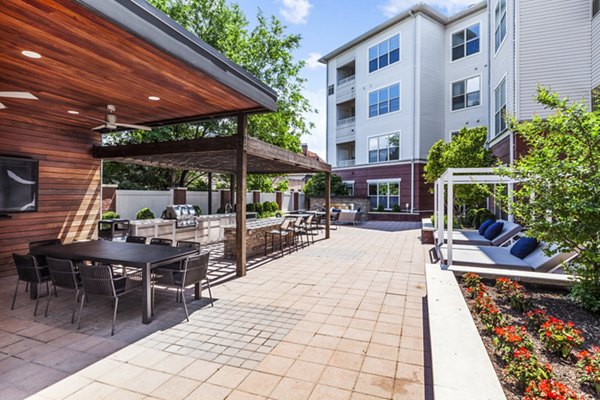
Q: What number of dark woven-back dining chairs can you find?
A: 8